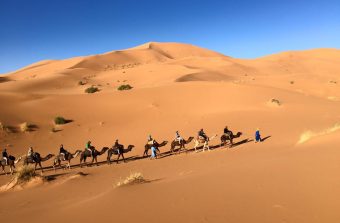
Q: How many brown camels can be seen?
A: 8